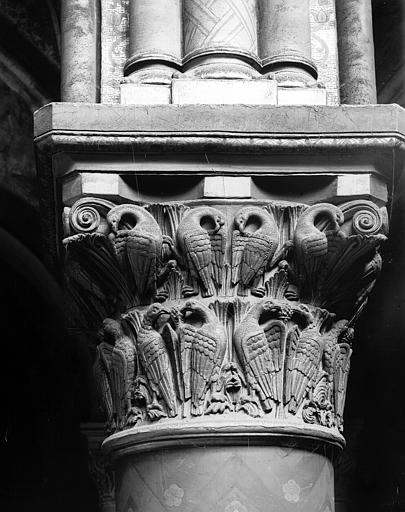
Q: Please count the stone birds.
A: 10